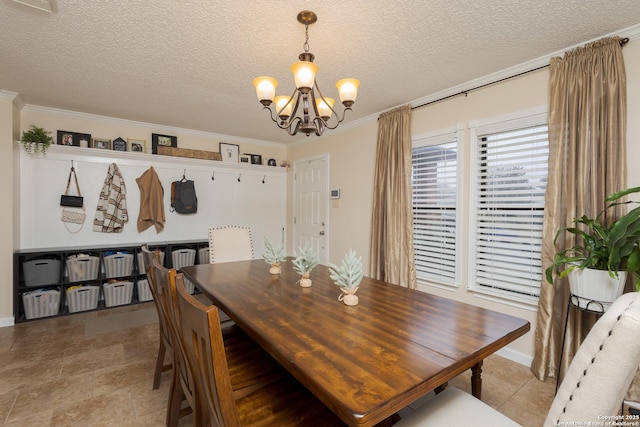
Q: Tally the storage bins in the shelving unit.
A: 11